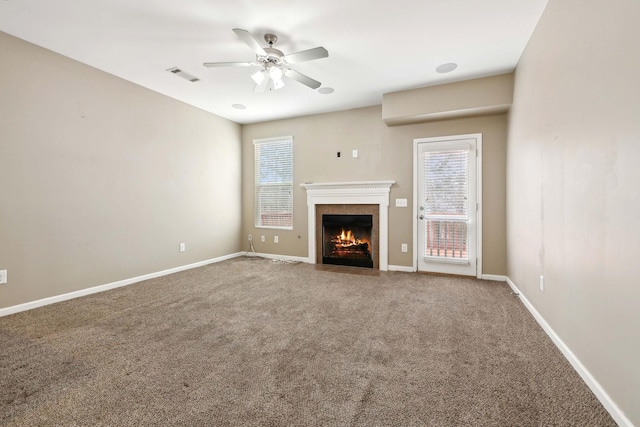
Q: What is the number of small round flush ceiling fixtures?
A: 3